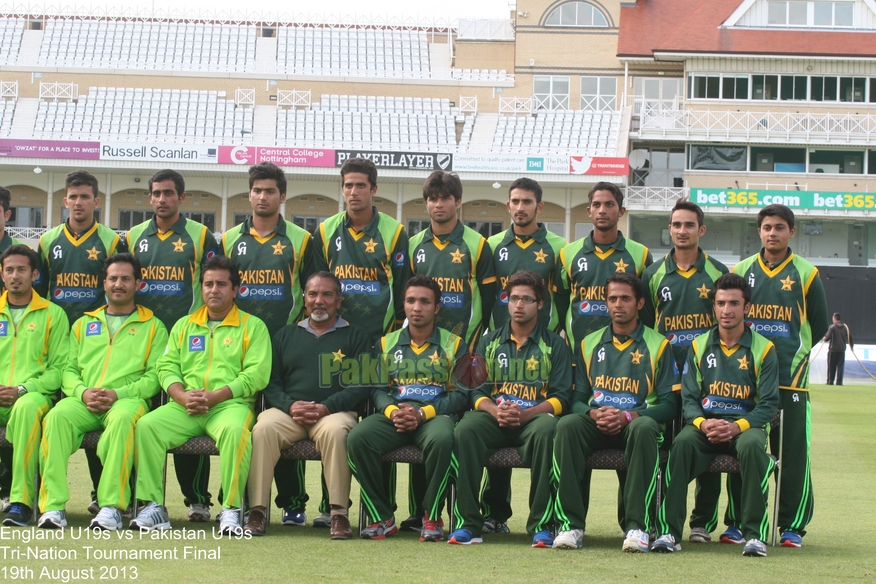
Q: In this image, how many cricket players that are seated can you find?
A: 4